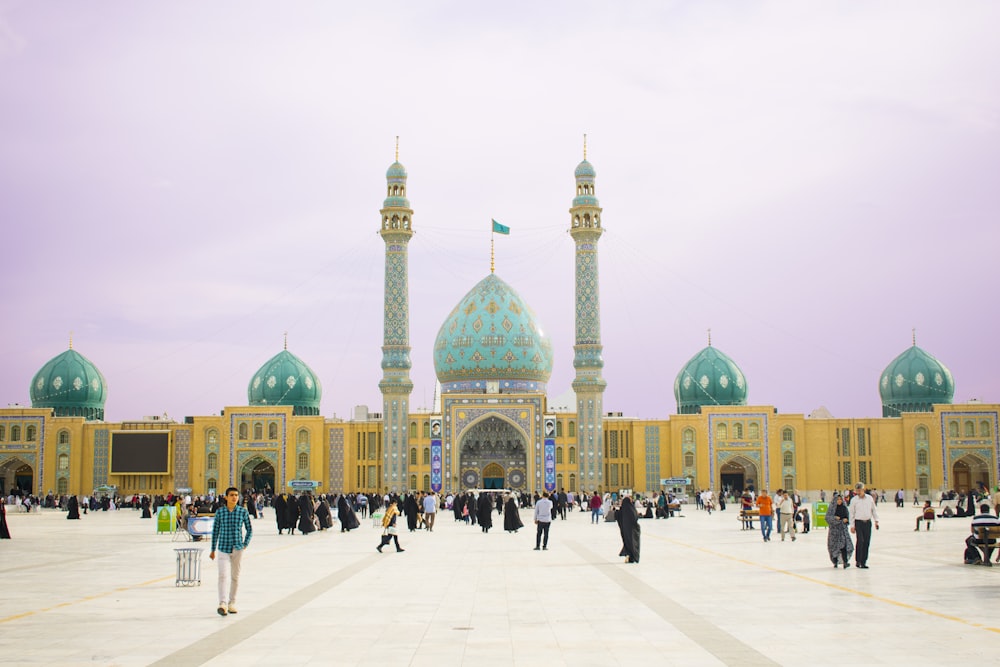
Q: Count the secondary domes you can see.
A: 4